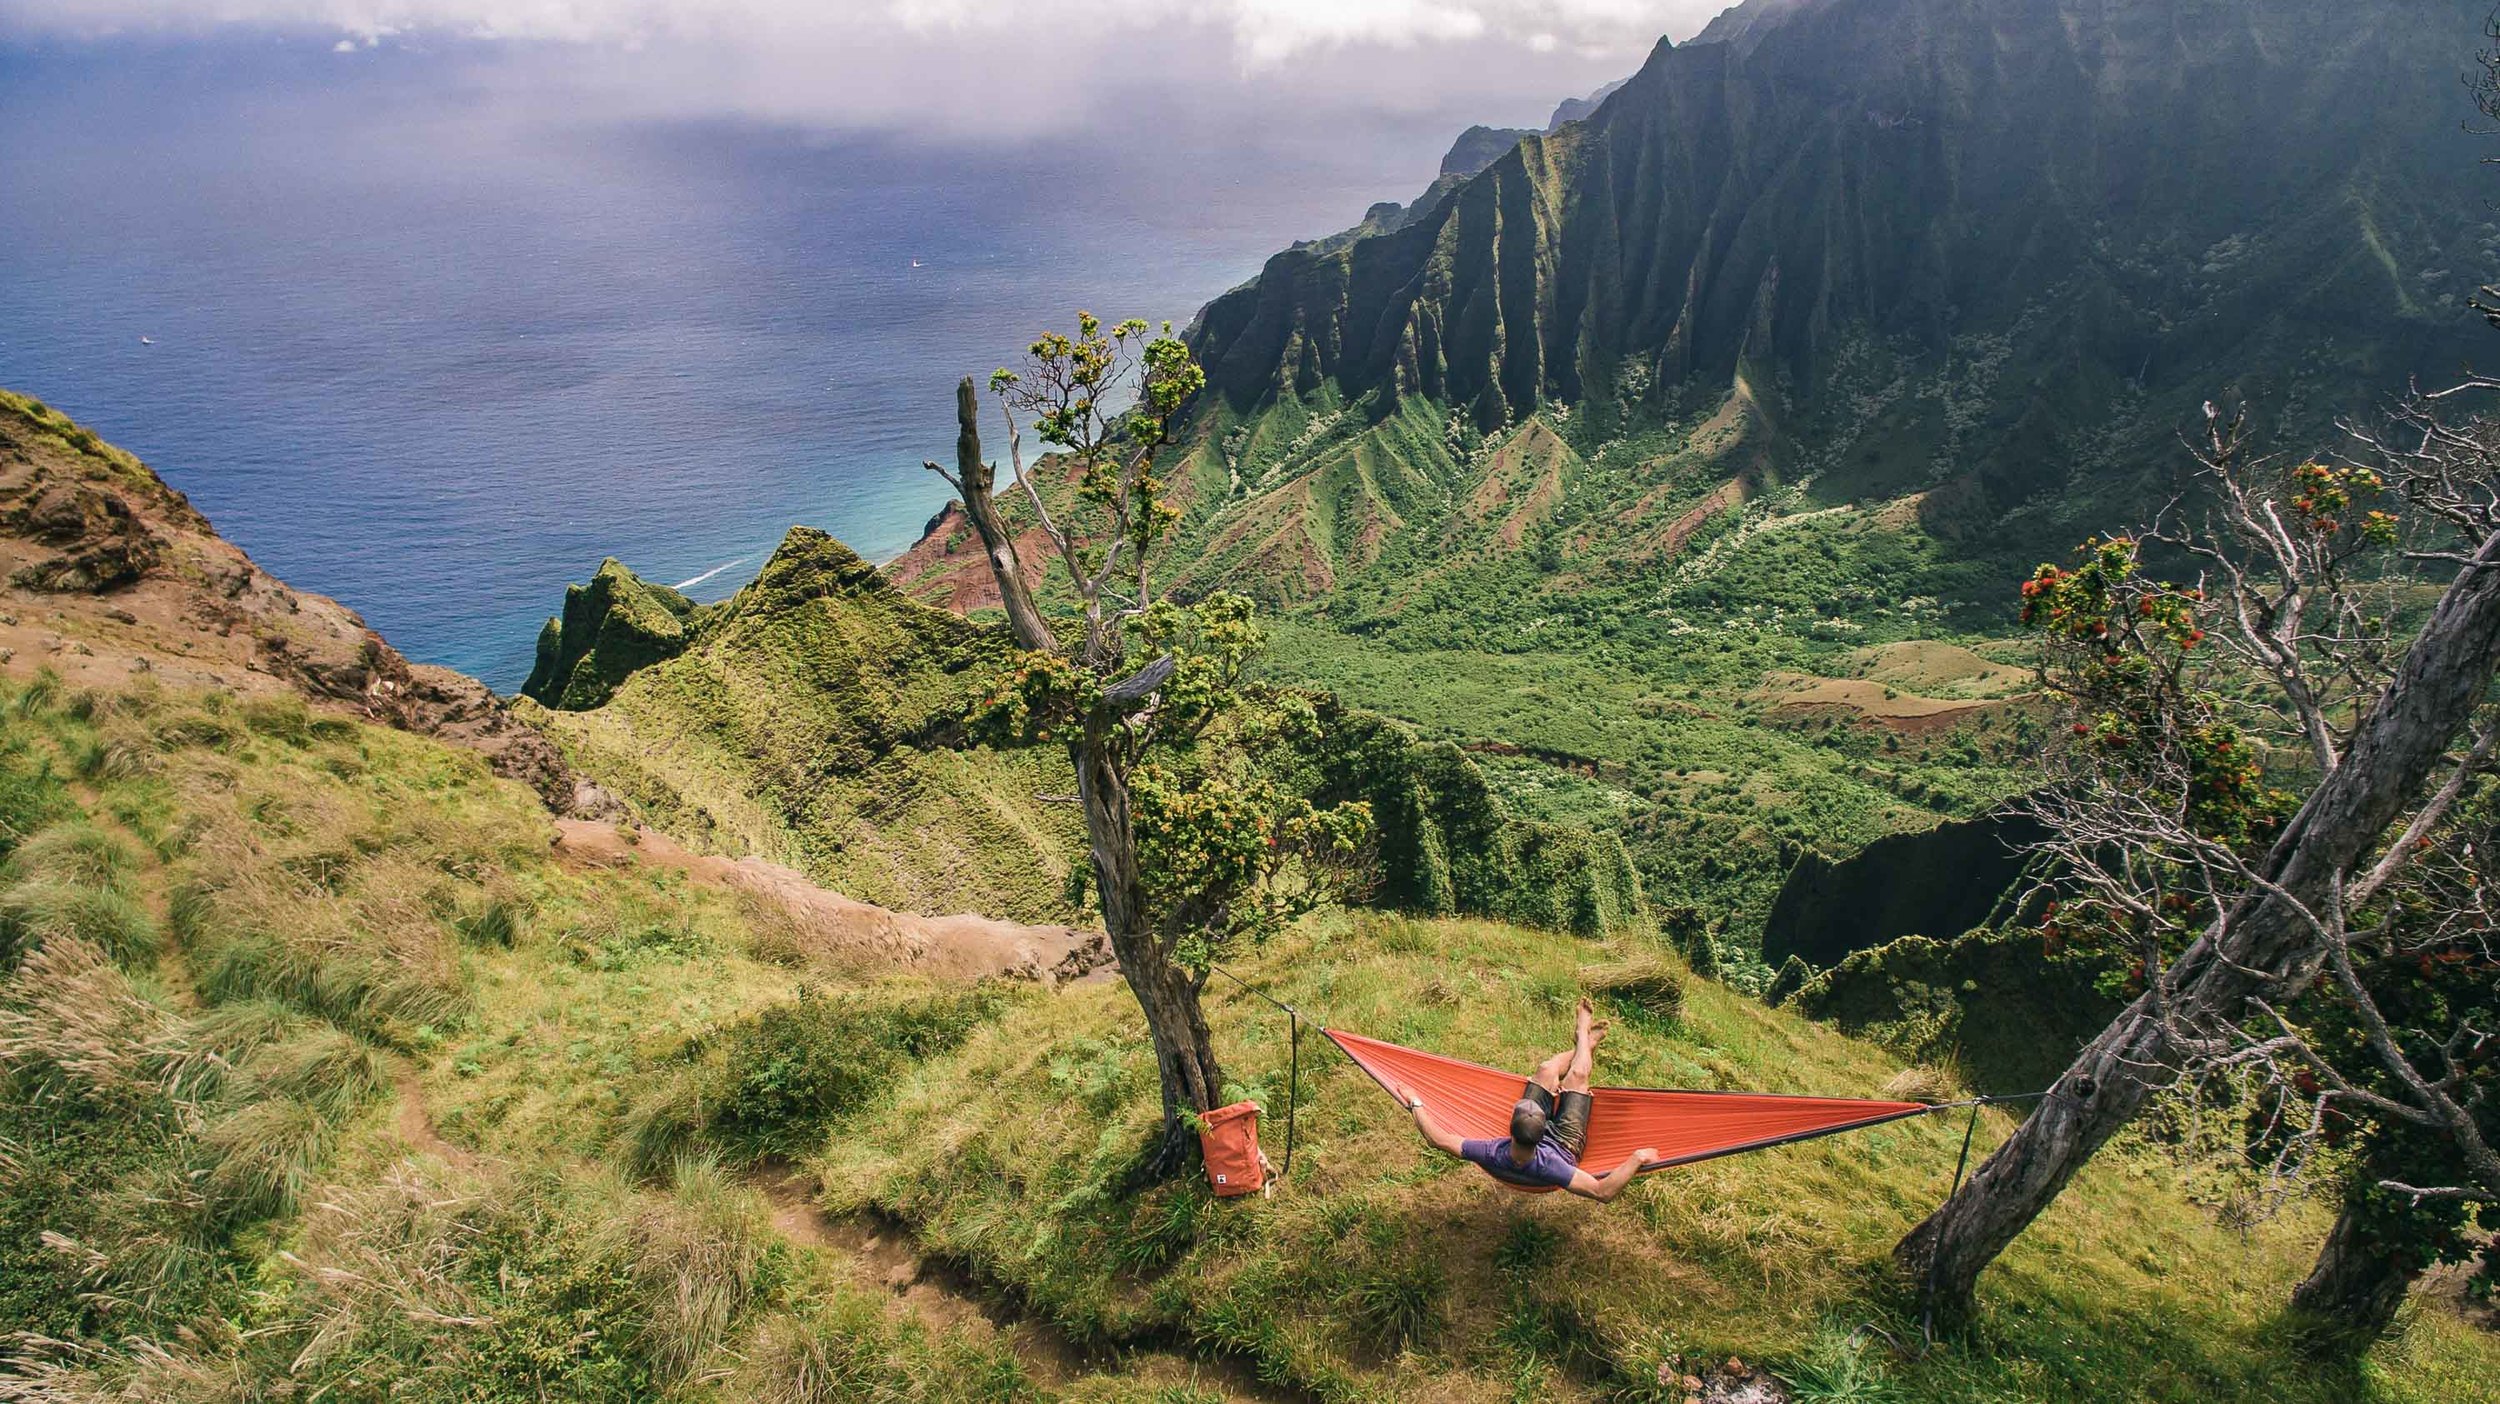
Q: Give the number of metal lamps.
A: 0